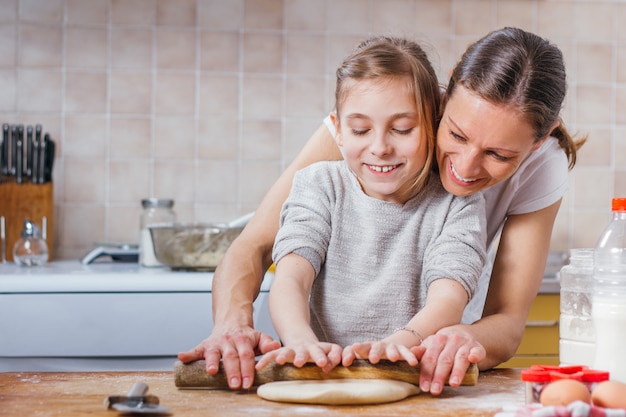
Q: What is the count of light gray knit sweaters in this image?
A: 1